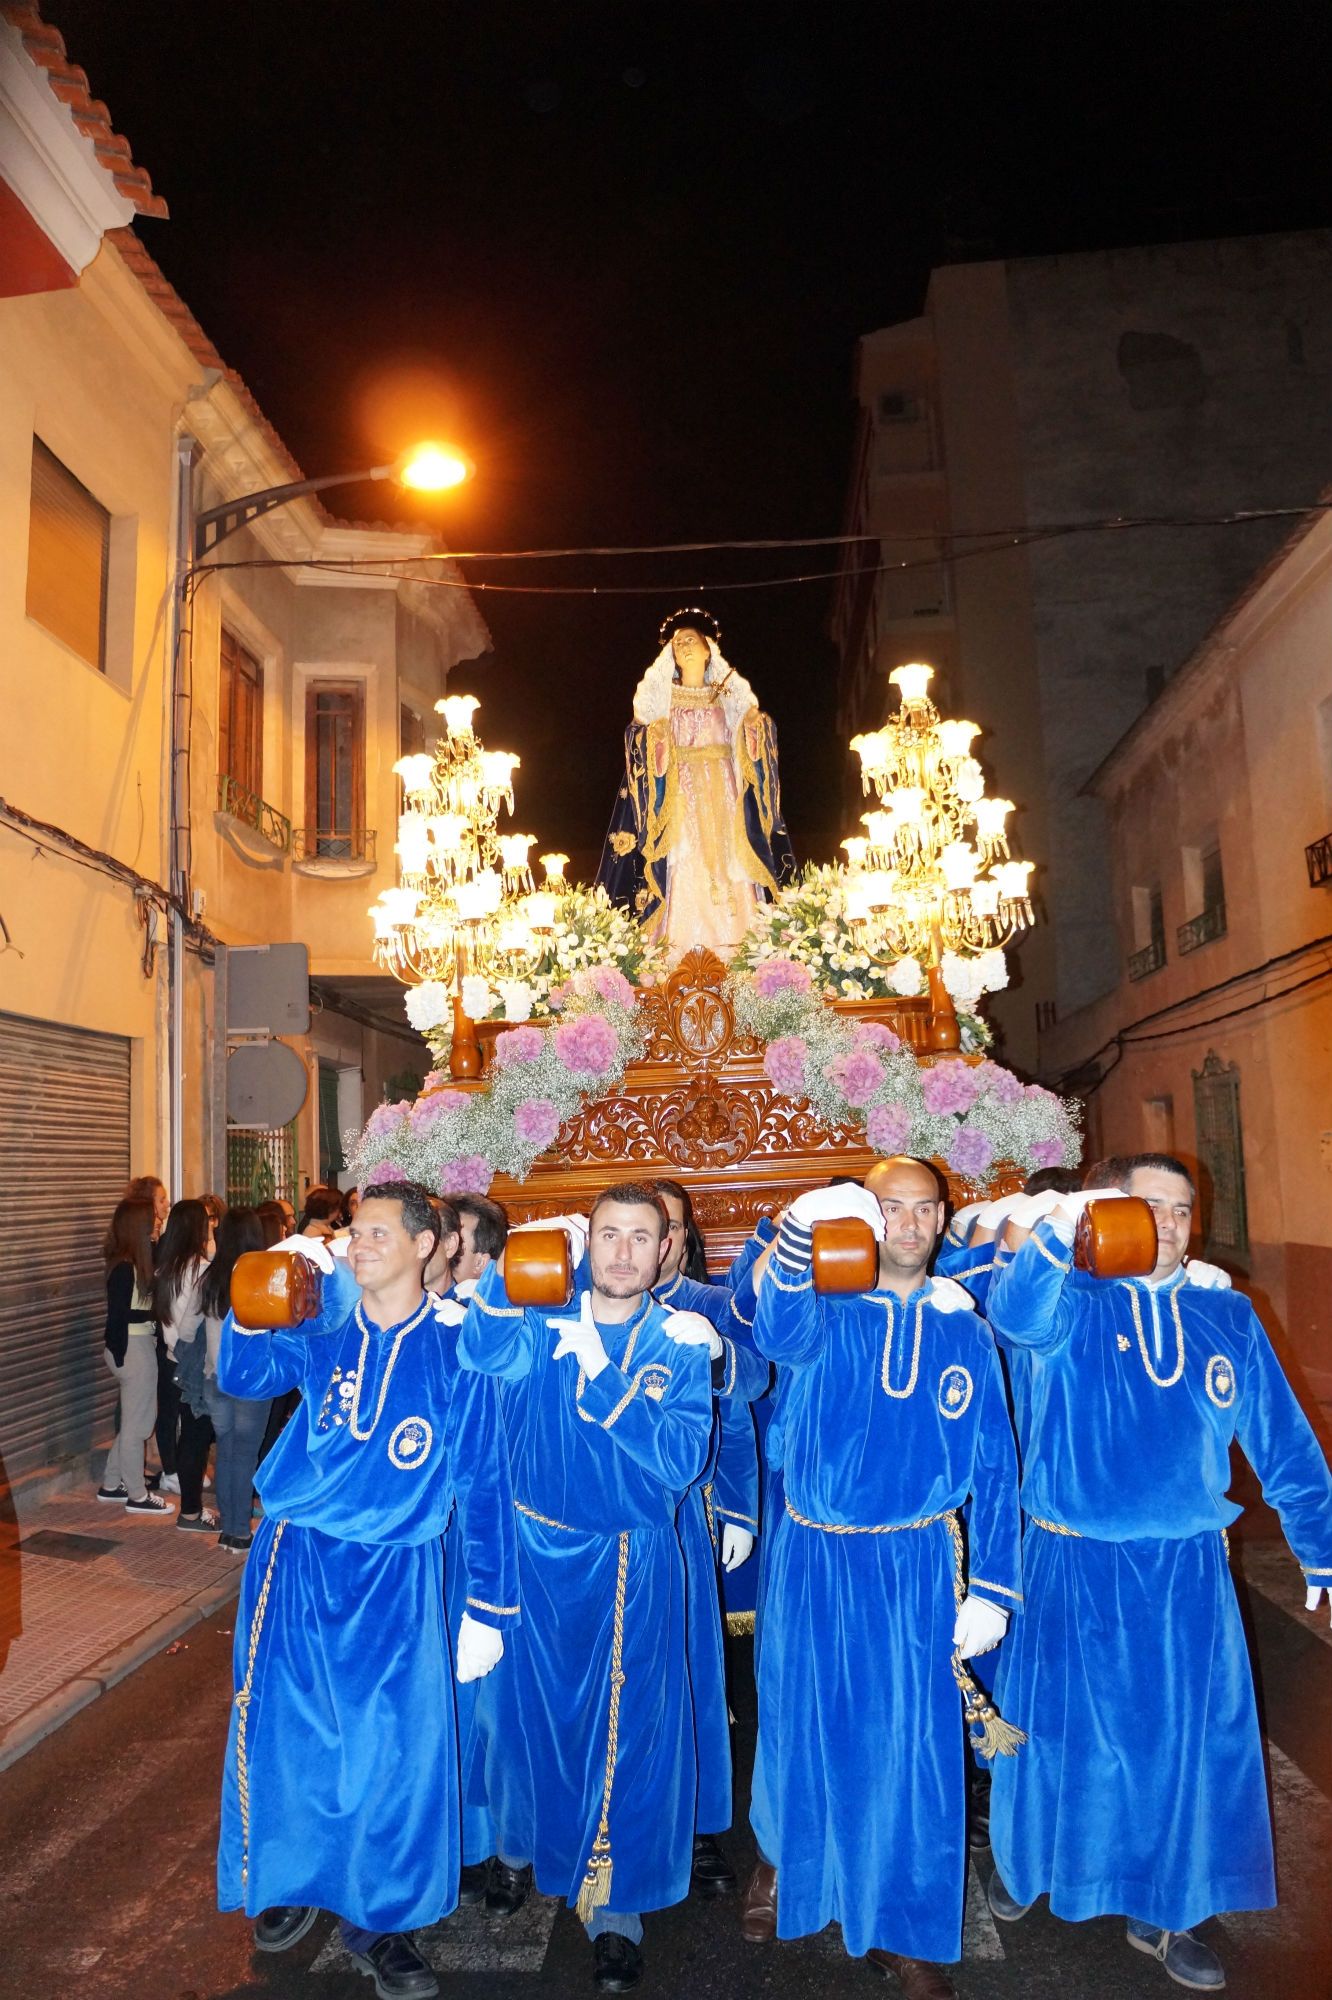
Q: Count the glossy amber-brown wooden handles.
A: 4